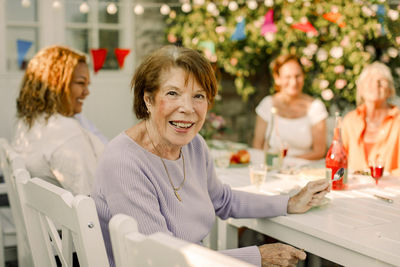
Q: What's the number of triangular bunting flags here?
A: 9